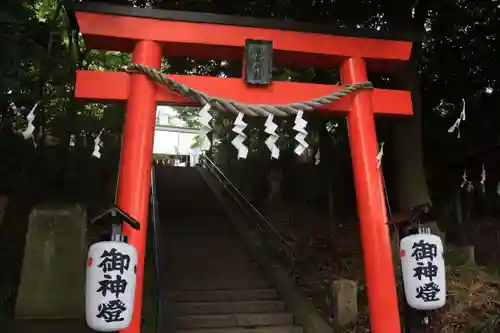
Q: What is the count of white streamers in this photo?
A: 11